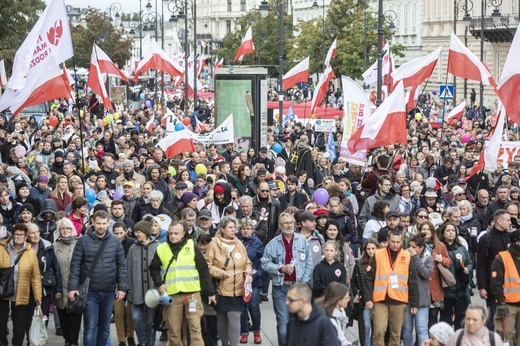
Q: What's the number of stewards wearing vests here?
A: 3